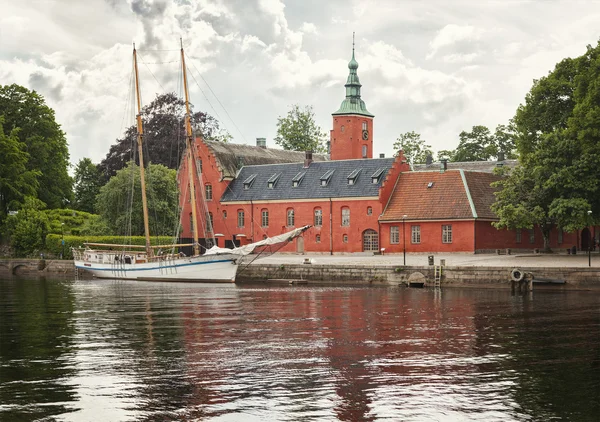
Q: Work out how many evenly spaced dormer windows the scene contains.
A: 6